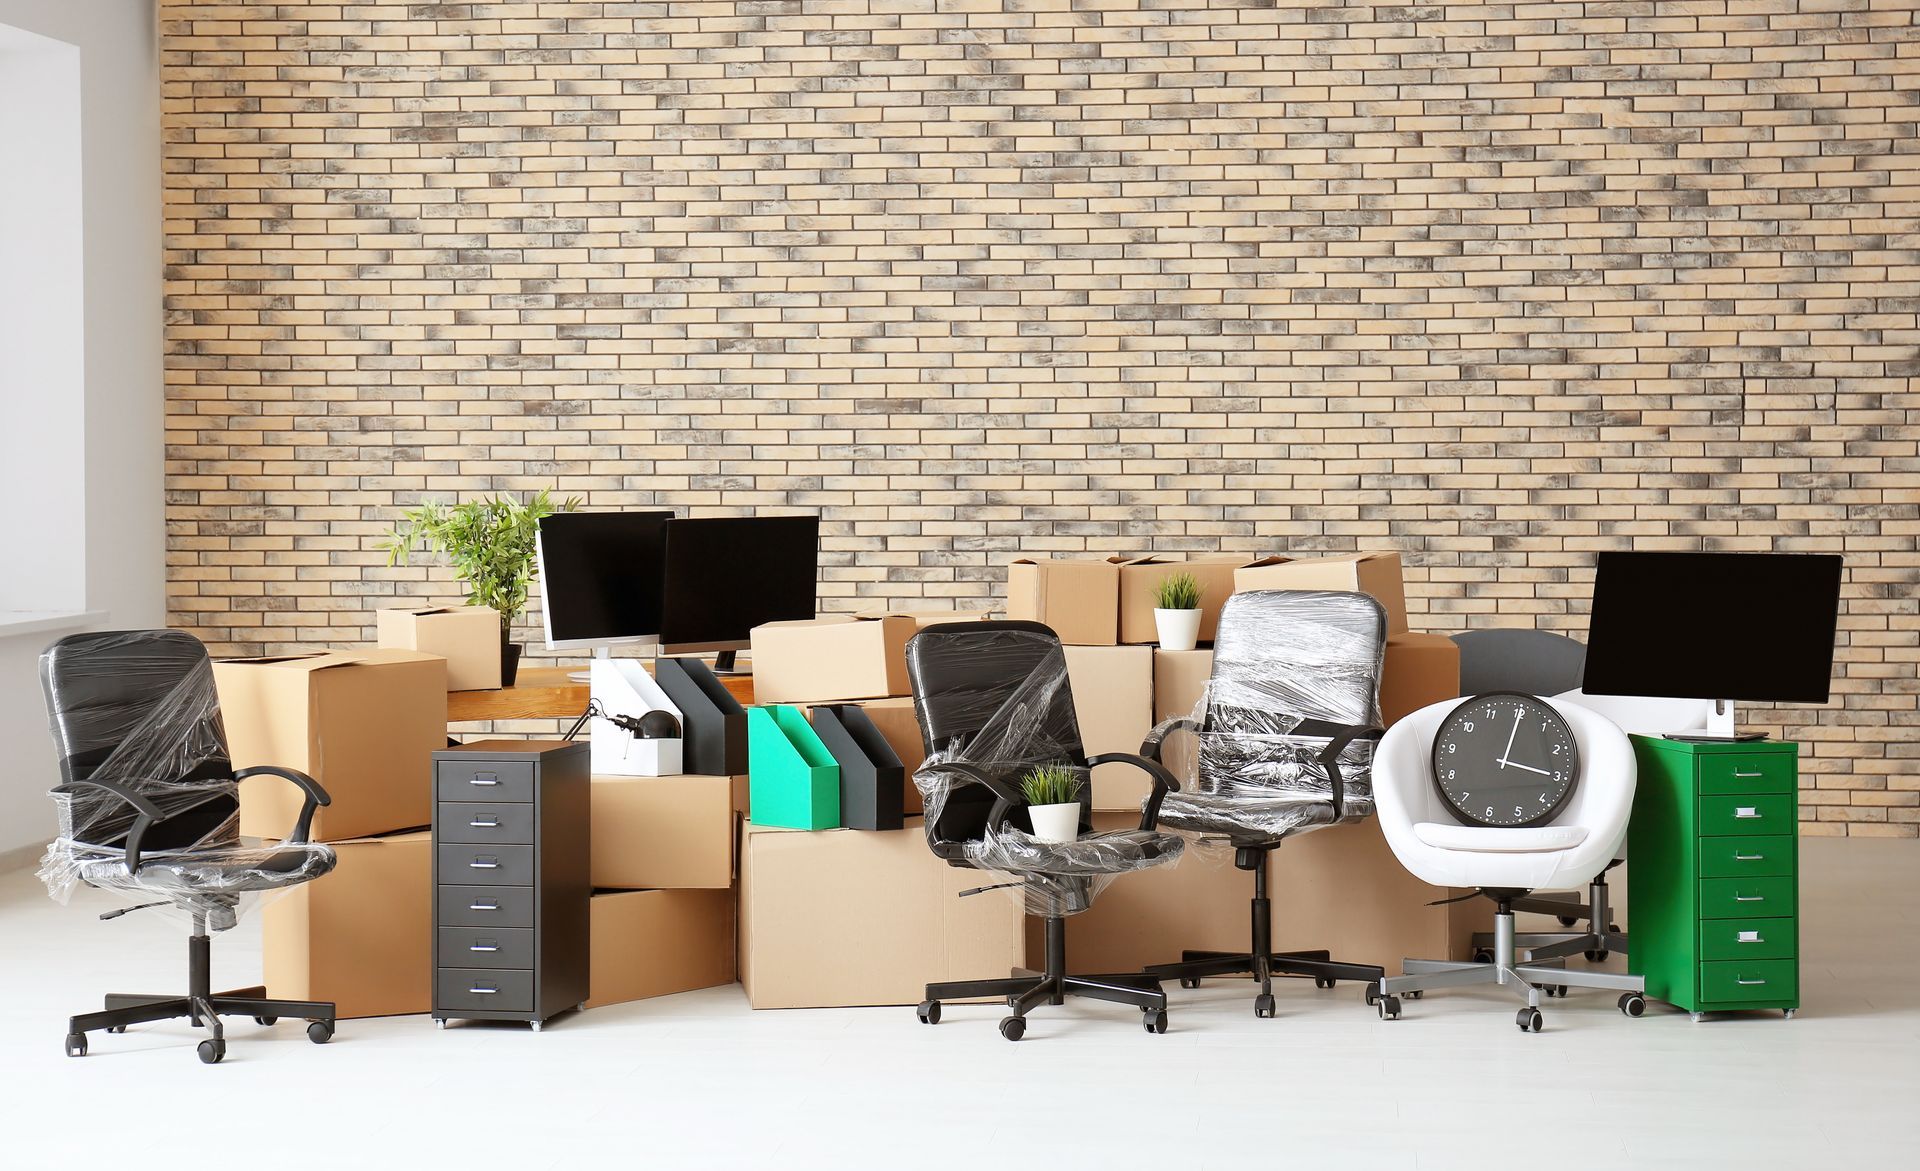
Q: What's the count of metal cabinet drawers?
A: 12